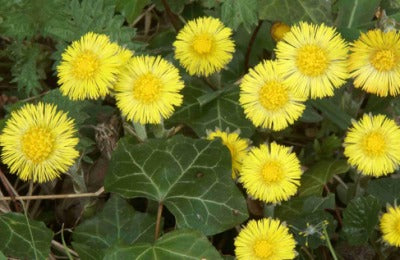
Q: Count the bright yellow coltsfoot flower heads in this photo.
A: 13